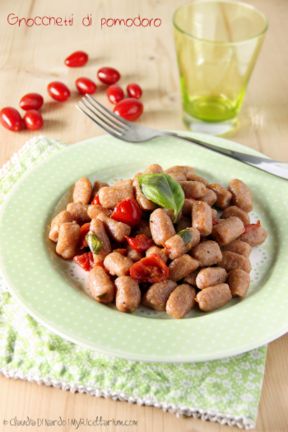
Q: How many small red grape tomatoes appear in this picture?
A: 10